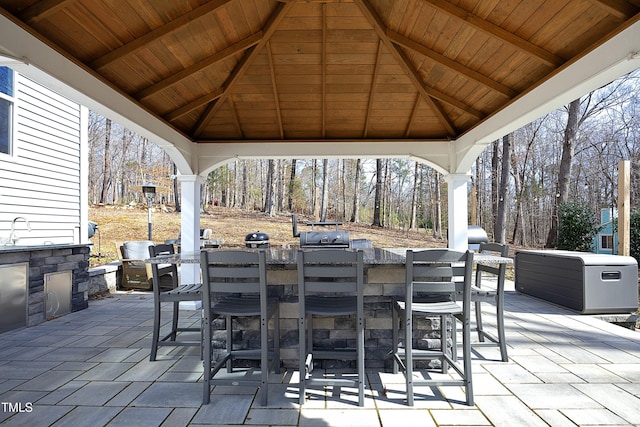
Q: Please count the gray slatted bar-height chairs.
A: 5